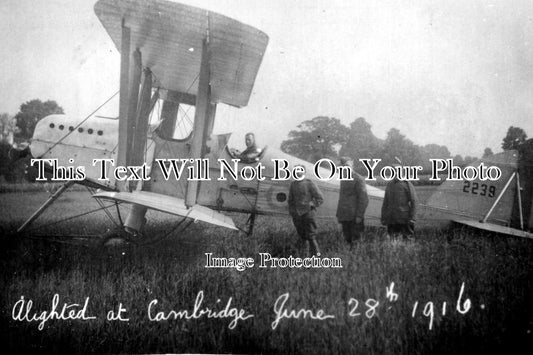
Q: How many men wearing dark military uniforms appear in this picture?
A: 3